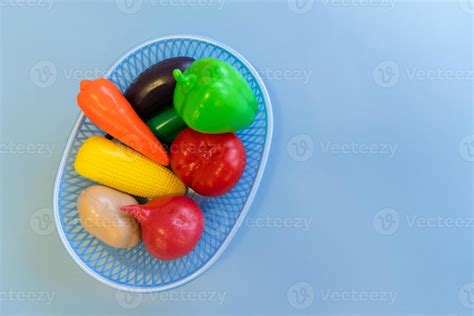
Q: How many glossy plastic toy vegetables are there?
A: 8